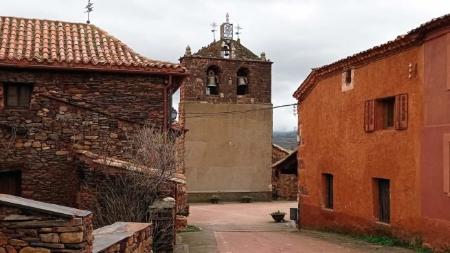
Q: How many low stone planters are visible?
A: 3